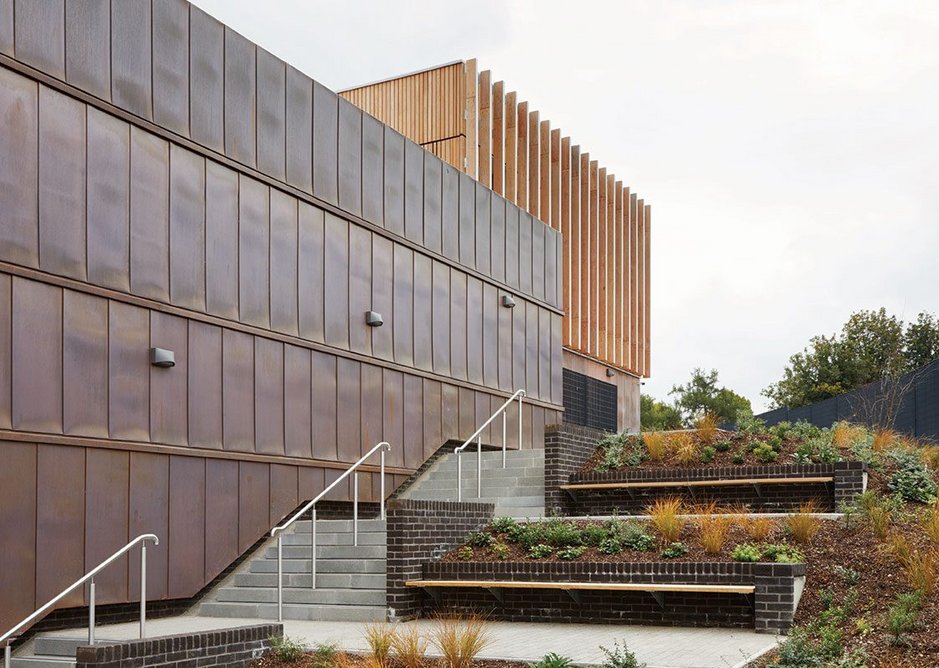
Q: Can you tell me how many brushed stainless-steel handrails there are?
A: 3